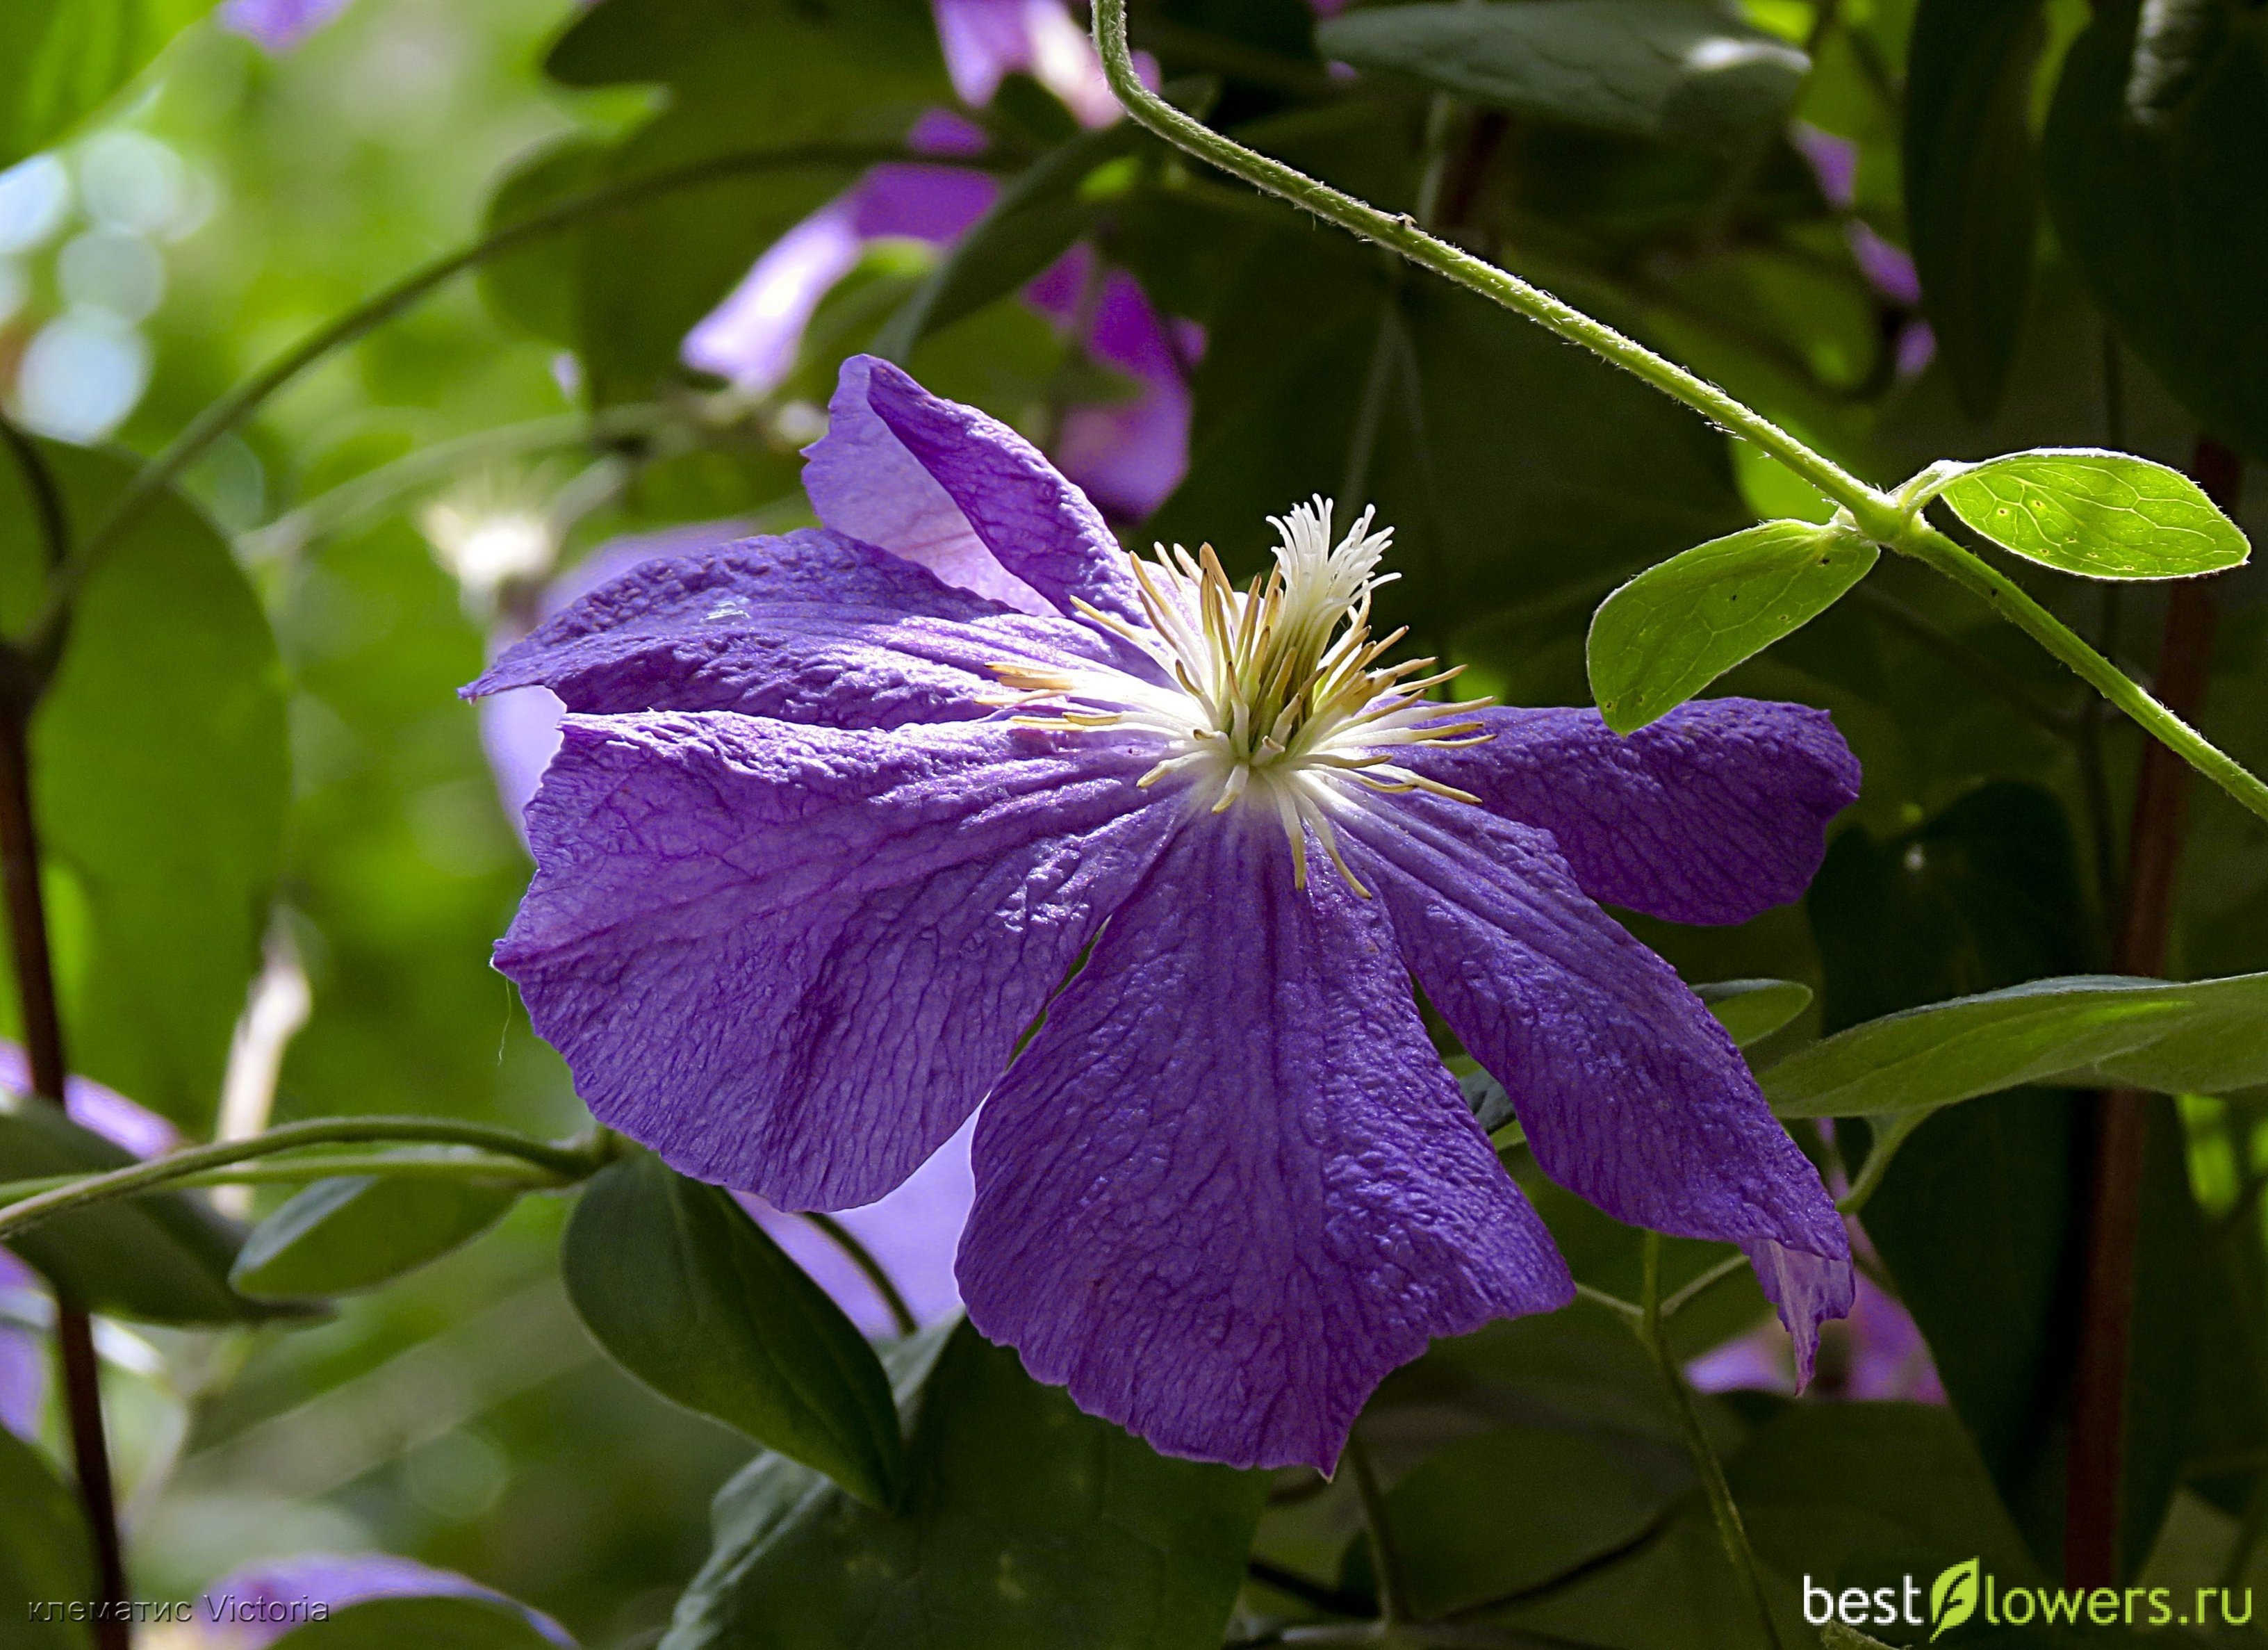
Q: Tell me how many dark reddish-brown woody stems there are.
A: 2